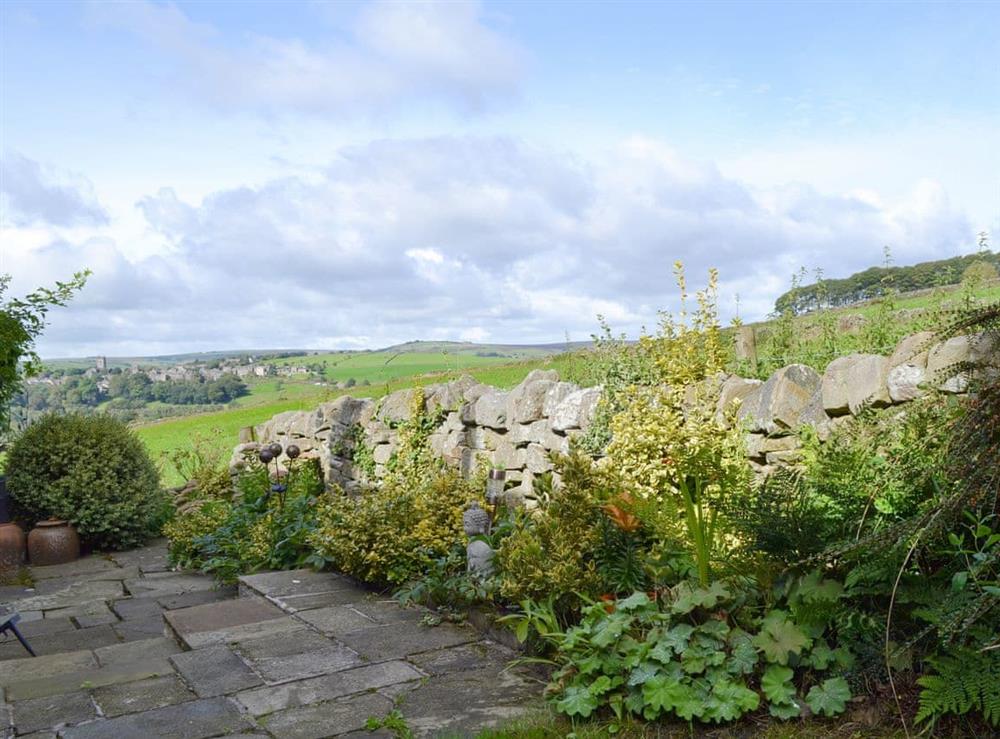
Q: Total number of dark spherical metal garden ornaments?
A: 3